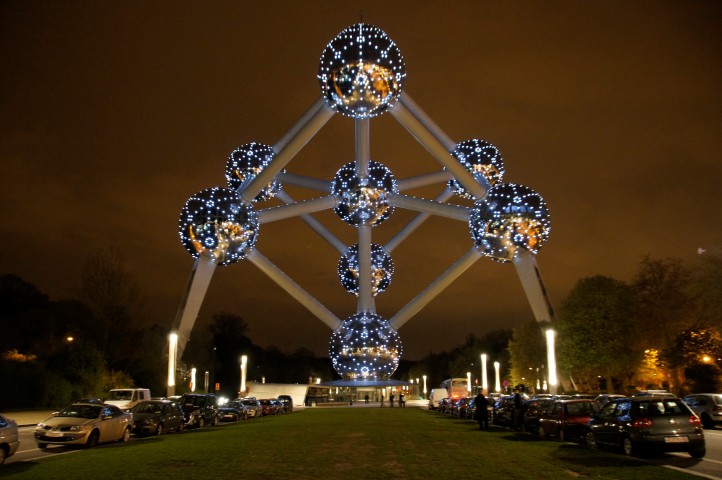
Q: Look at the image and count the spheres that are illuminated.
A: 8